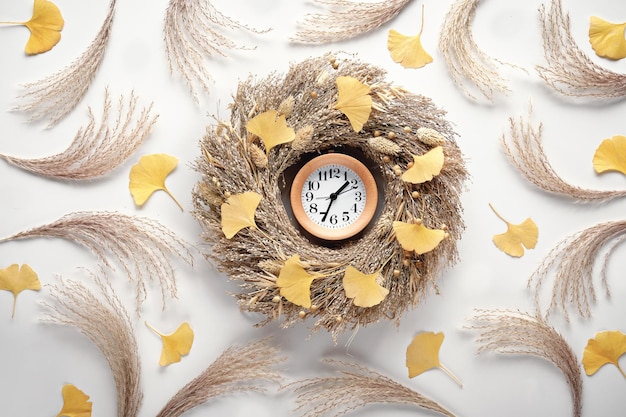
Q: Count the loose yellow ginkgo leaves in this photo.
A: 11